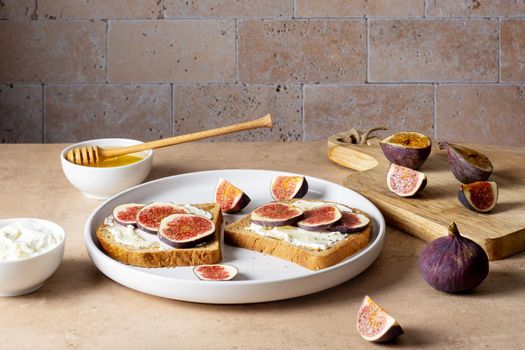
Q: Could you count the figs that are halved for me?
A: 2